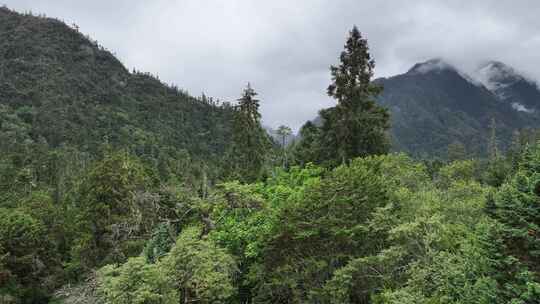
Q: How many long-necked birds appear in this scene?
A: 0